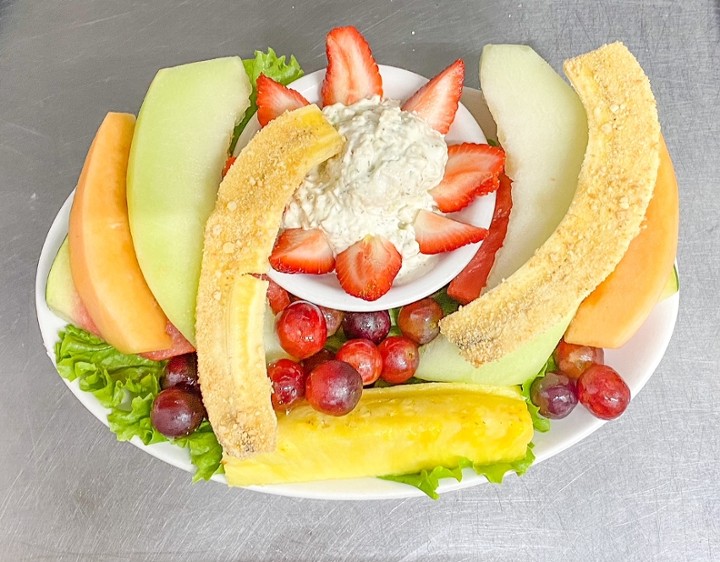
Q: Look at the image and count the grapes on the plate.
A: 14